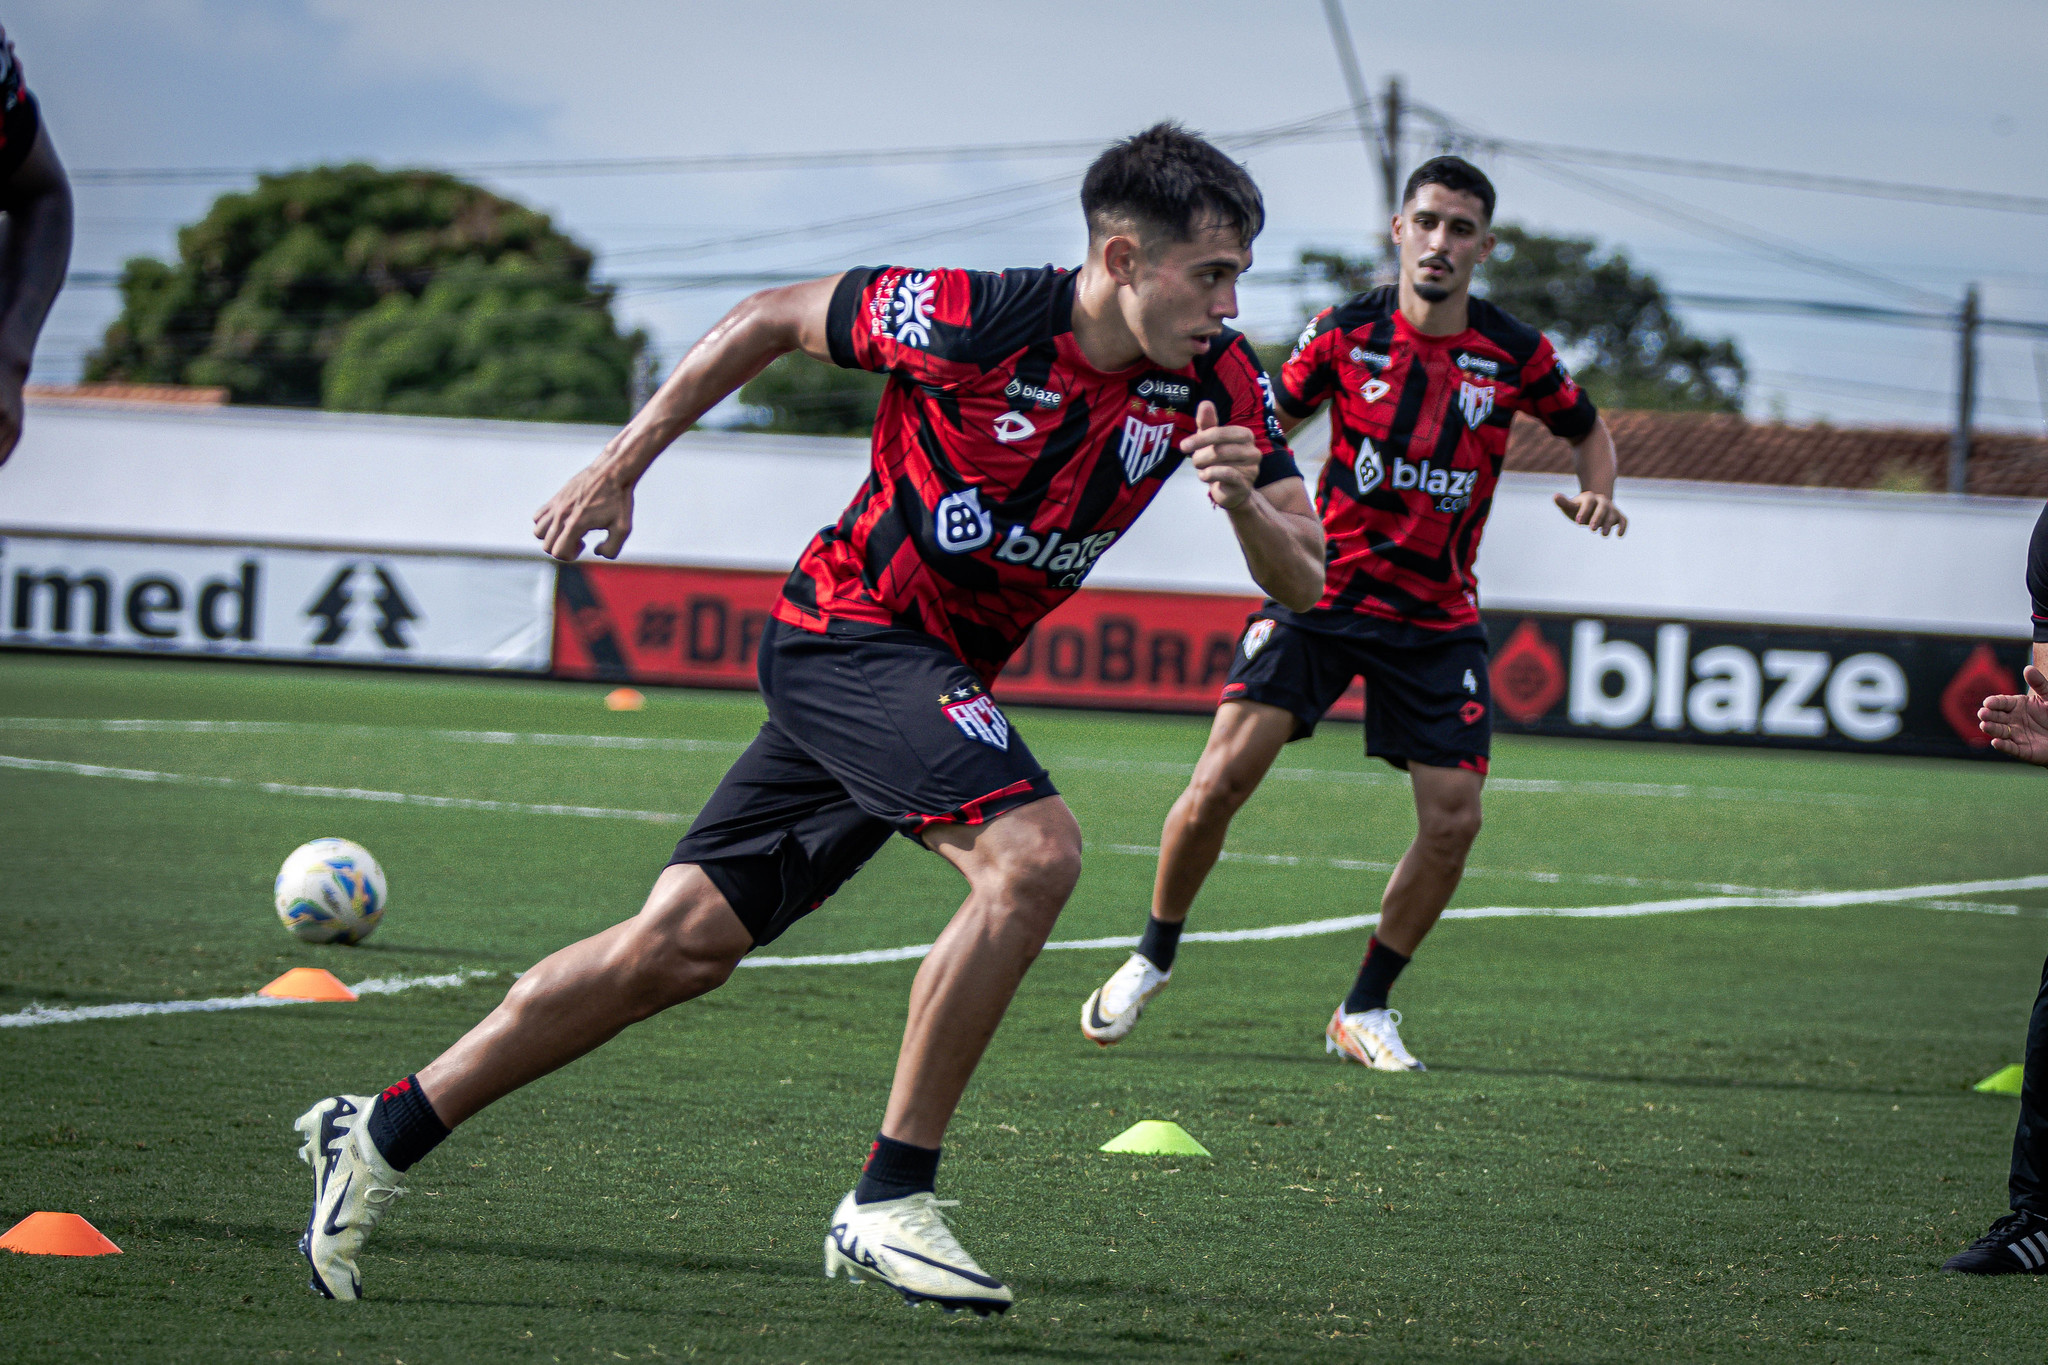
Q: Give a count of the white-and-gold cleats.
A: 2